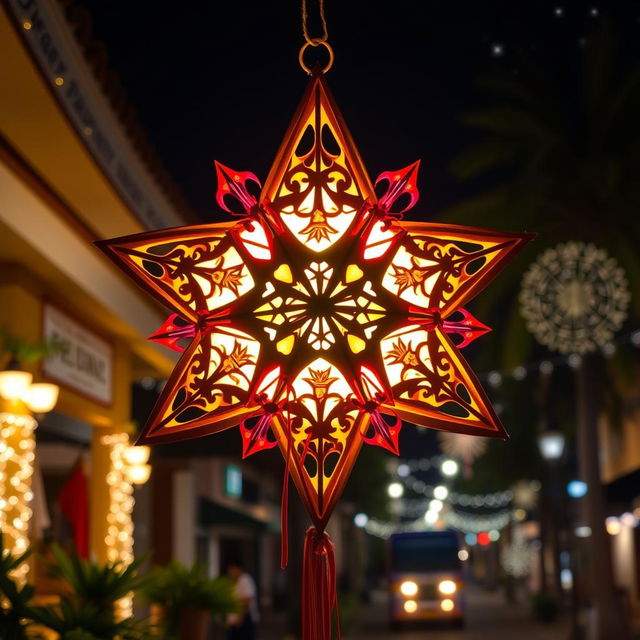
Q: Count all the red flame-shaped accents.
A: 6